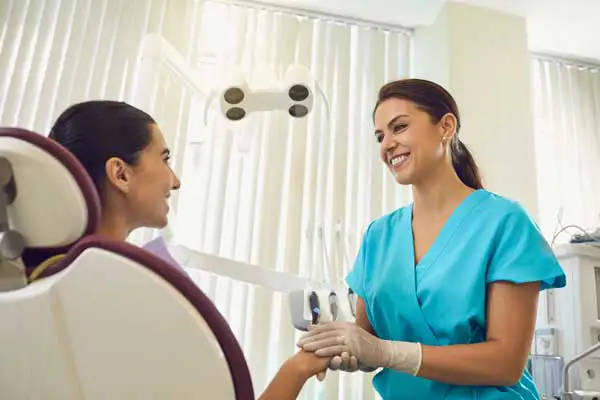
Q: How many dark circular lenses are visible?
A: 4